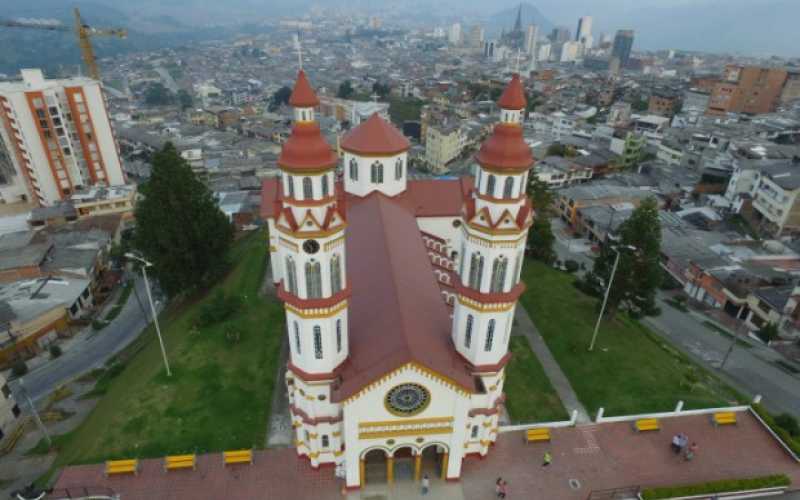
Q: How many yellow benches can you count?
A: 6